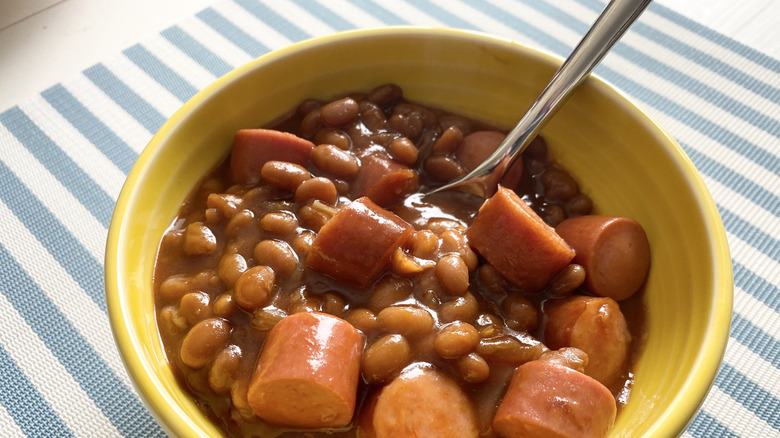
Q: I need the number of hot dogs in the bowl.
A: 10